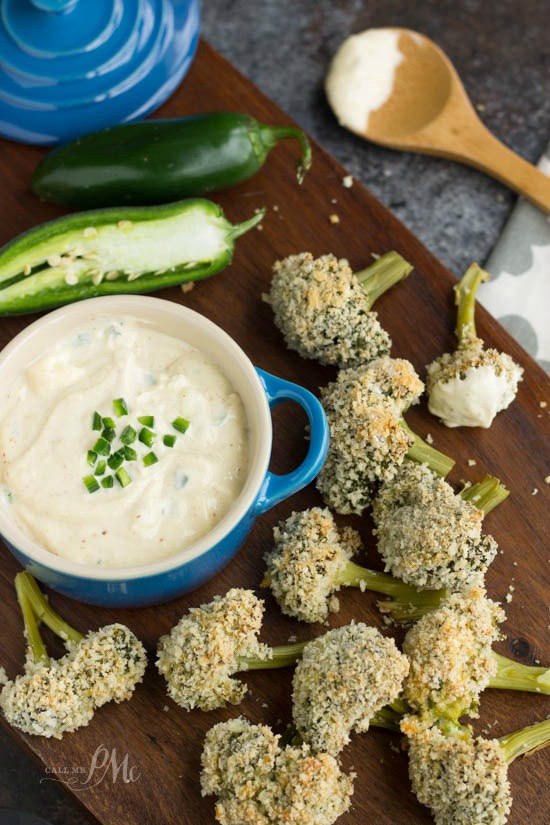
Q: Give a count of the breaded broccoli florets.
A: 11